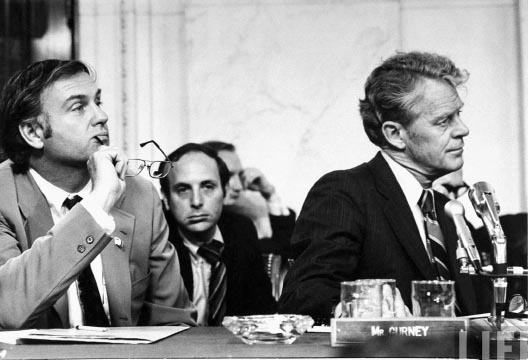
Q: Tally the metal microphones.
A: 2